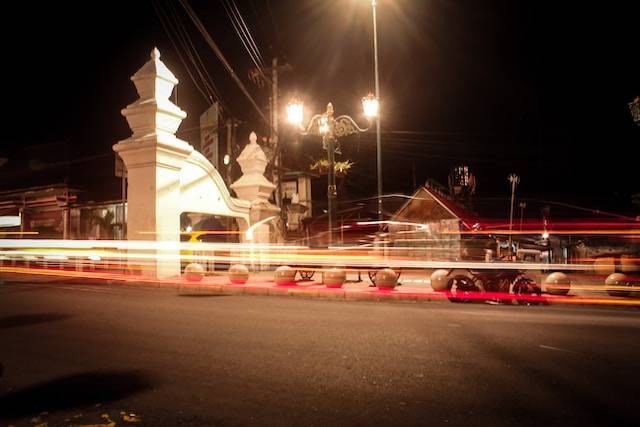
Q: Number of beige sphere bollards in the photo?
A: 8